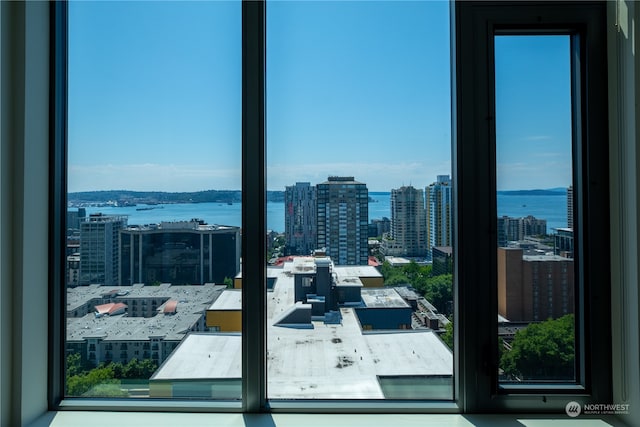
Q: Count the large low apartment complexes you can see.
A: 1